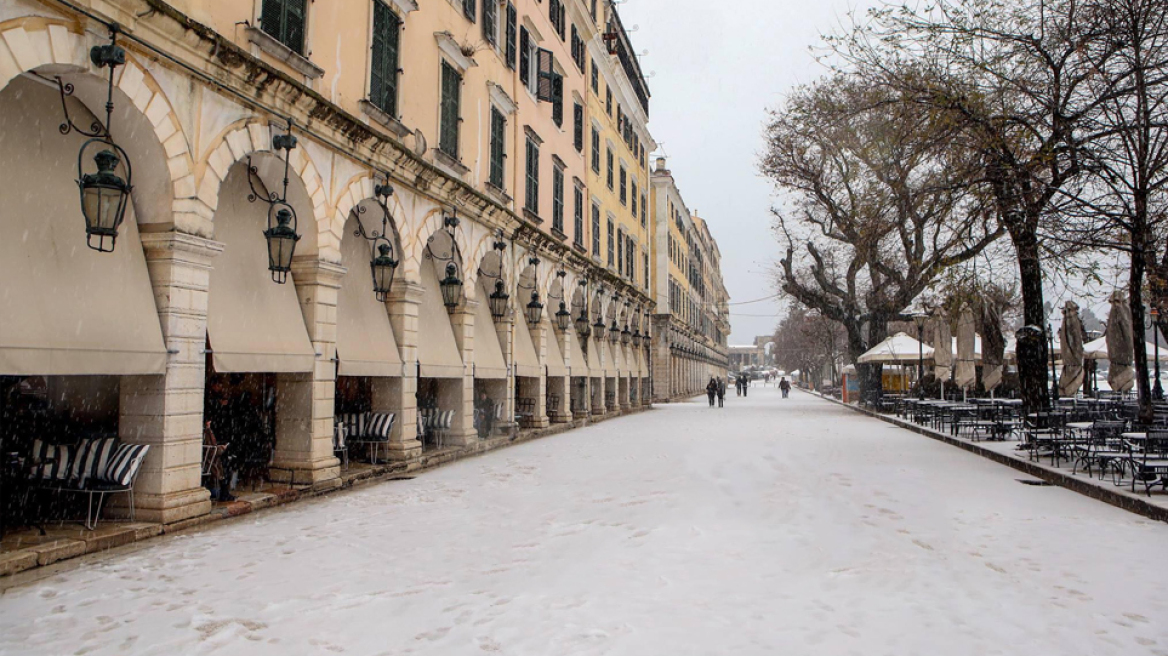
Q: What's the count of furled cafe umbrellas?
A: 5